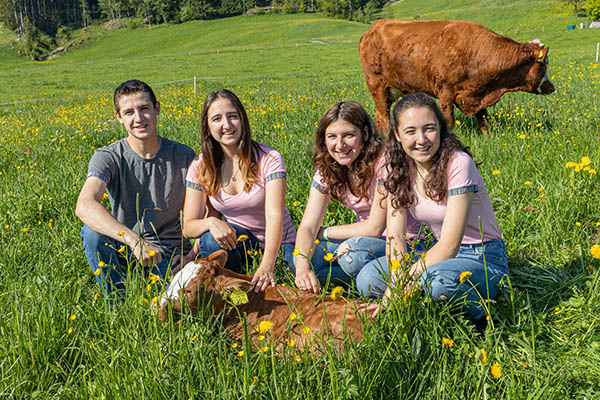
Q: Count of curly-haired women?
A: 2